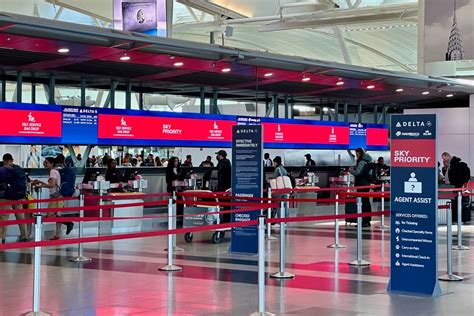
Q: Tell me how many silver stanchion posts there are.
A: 12